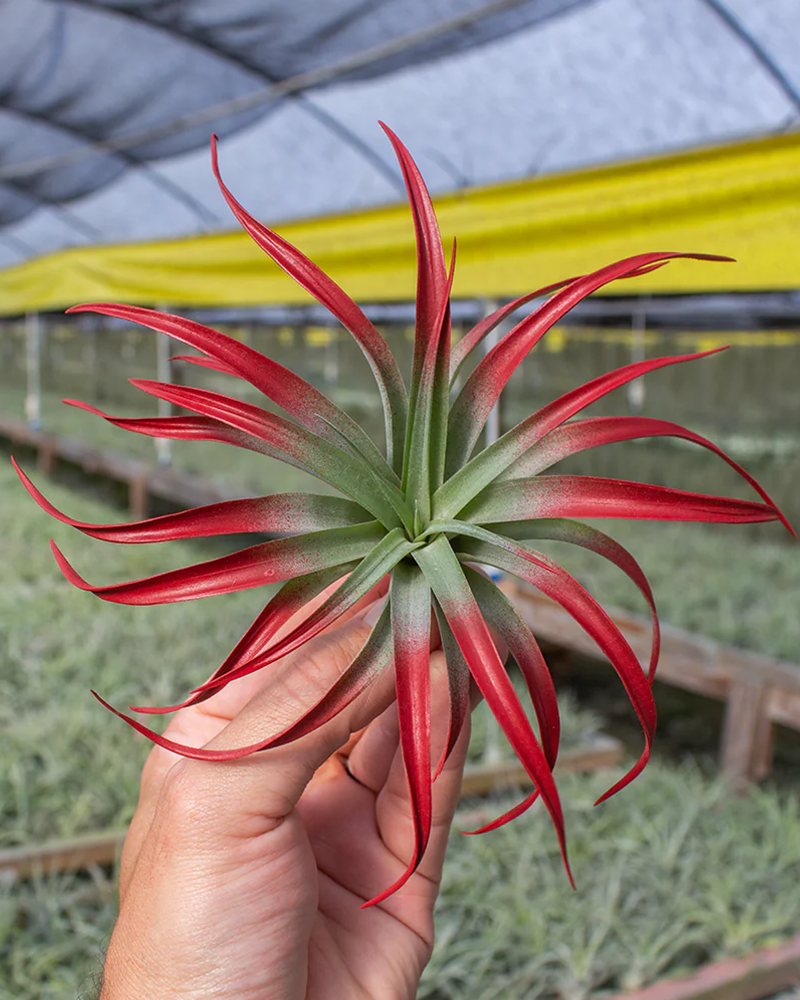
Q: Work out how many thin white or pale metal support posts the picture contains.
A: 4